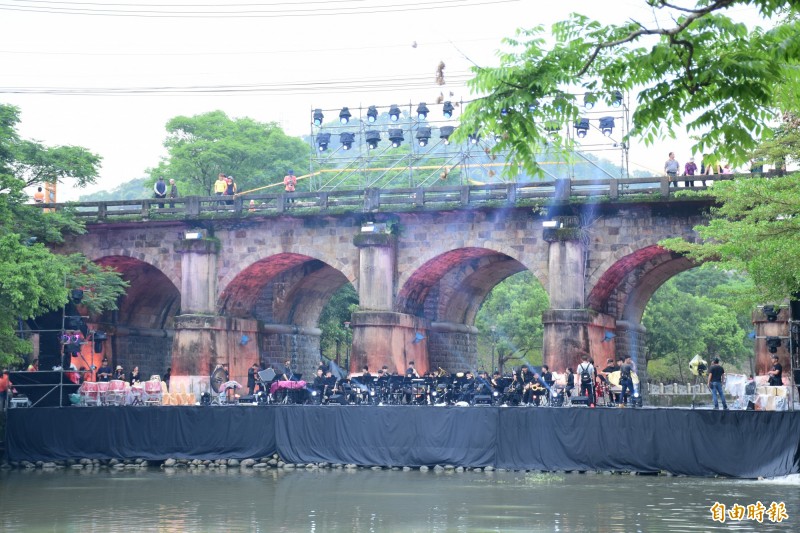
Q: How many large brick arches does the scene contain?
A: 4